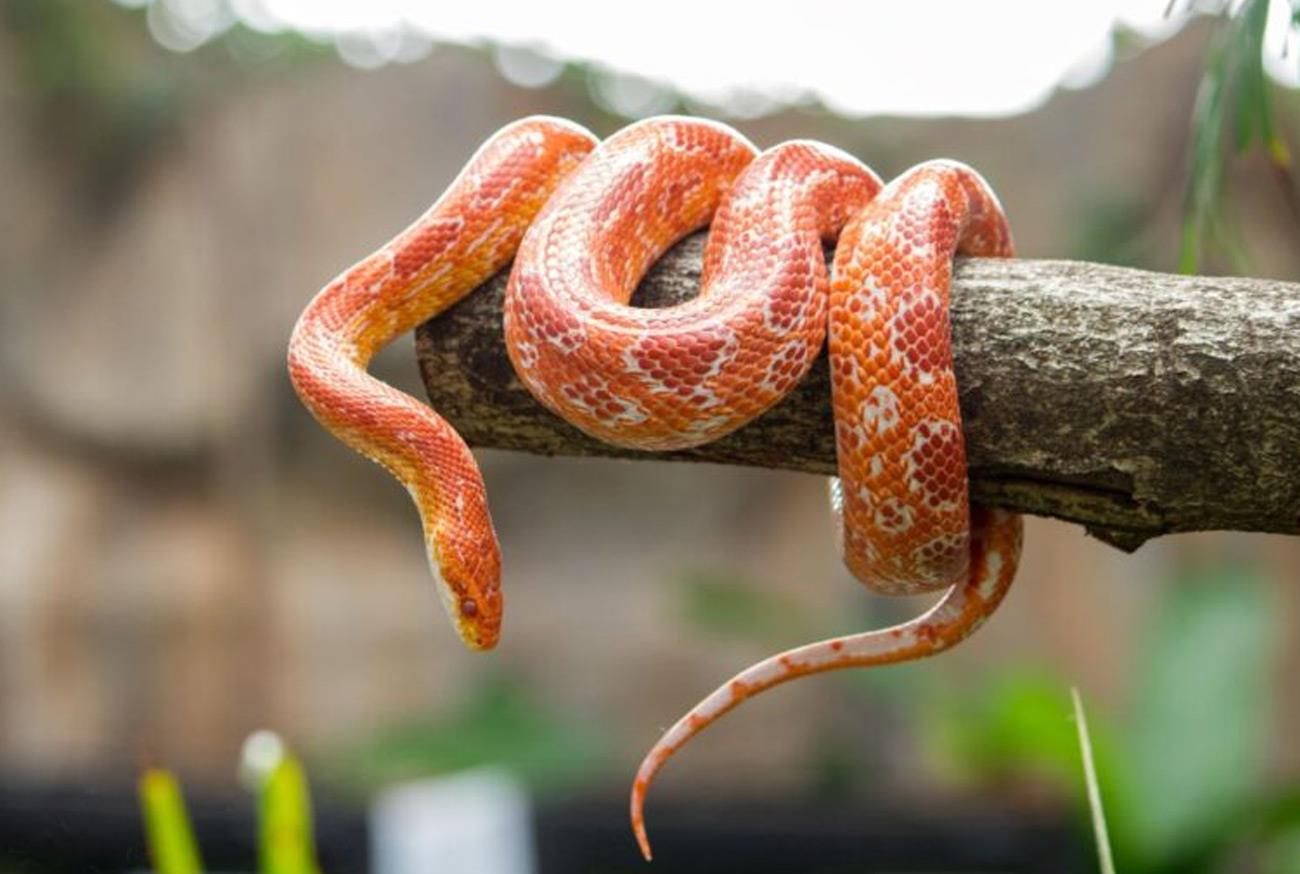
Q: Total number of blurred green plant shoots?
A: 2